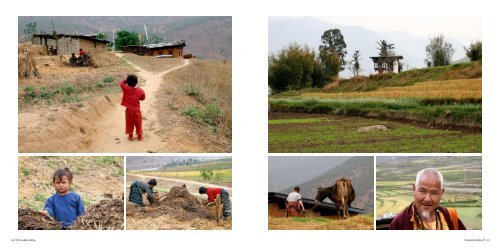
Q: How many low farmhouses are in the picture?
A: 2